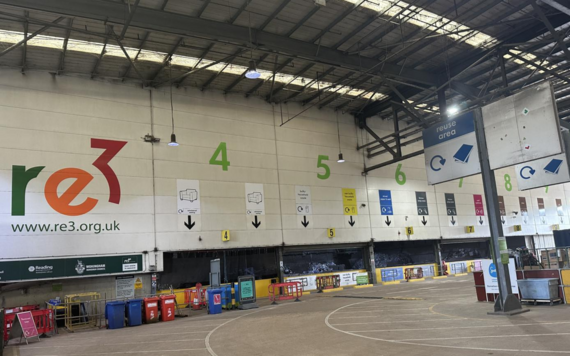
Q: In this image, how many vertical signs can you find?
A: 12